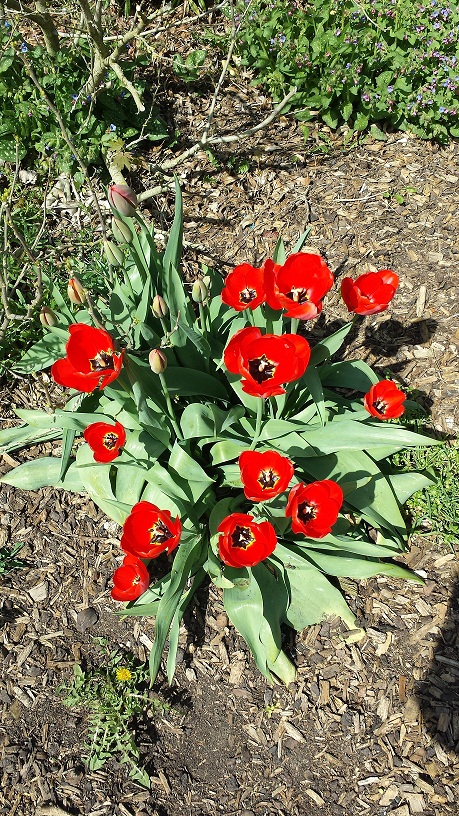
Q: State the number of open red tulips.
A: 12